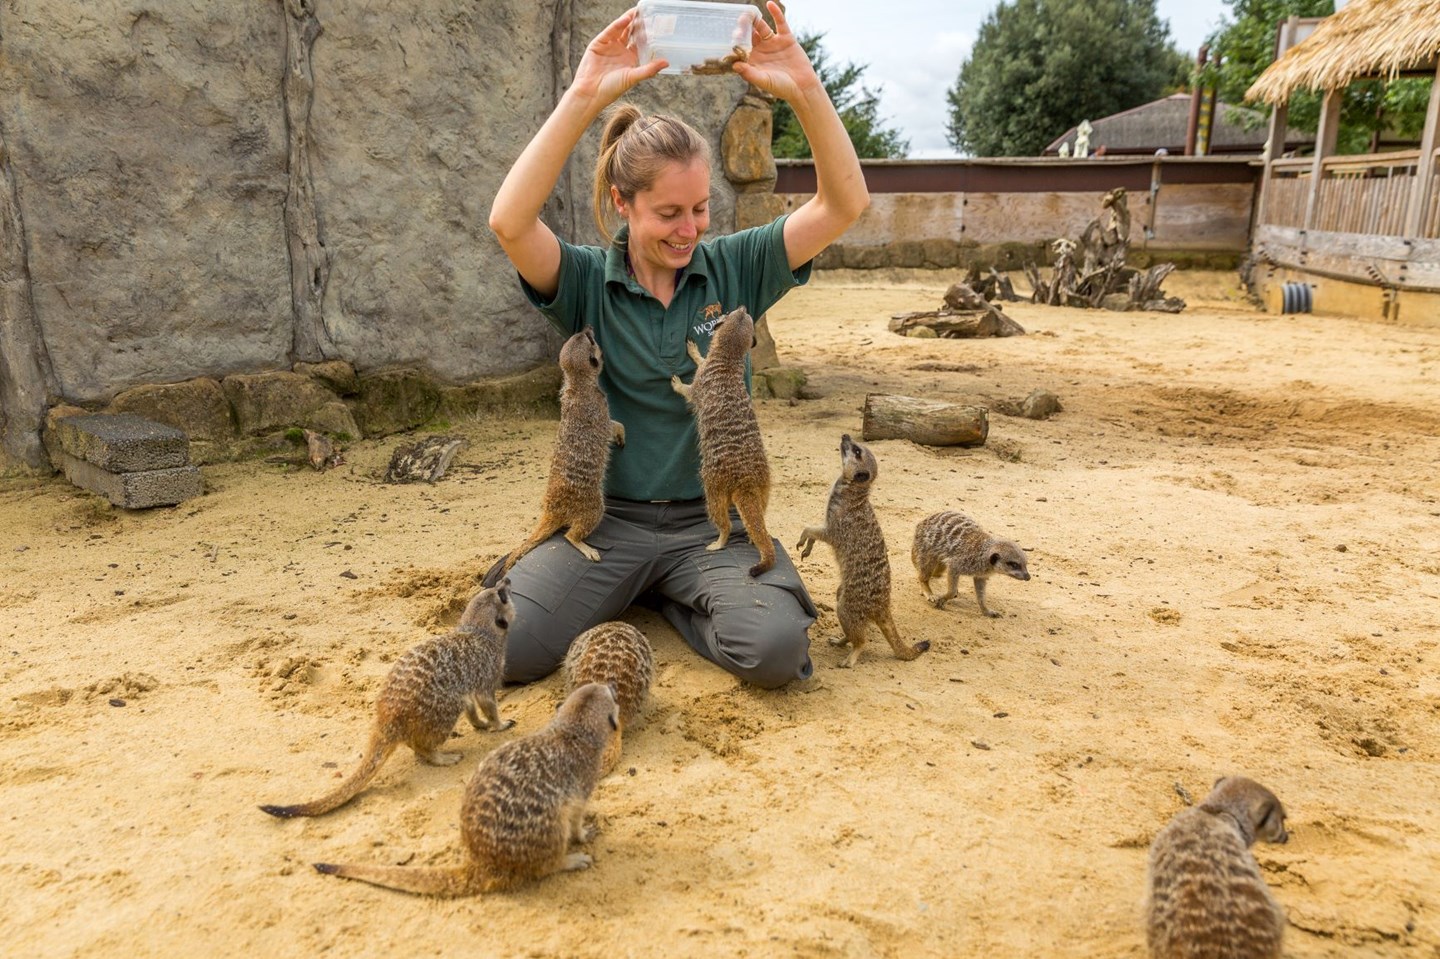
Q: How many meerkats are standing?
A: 3